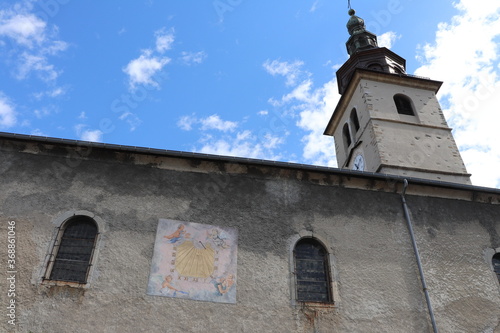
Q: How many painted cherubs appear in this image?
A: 4